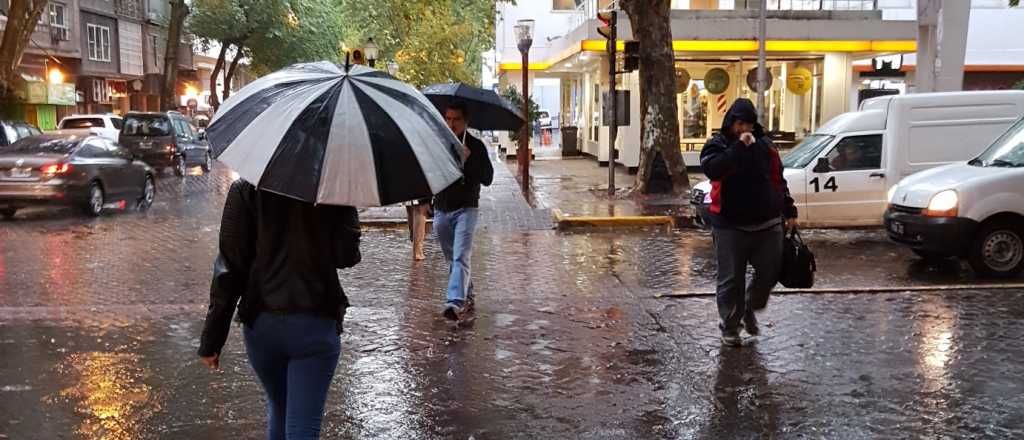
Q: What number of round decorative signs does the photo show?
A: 4